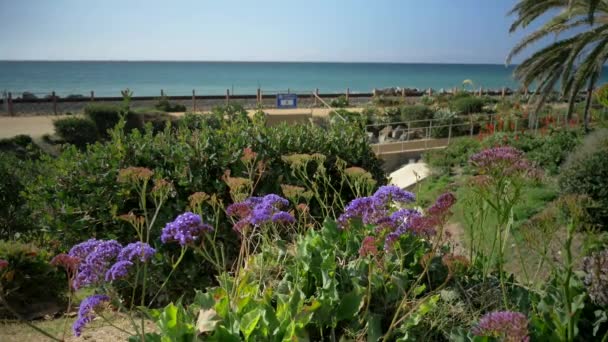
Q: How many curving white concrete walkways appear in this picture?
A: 1